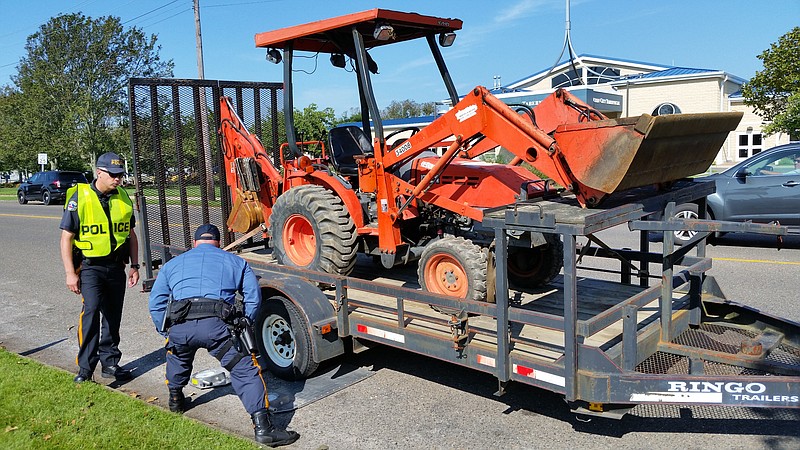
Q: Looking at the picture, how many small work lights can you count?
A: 4